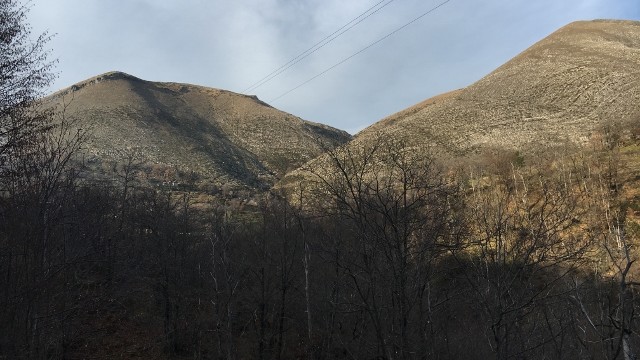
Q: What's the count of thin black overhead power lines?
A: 3